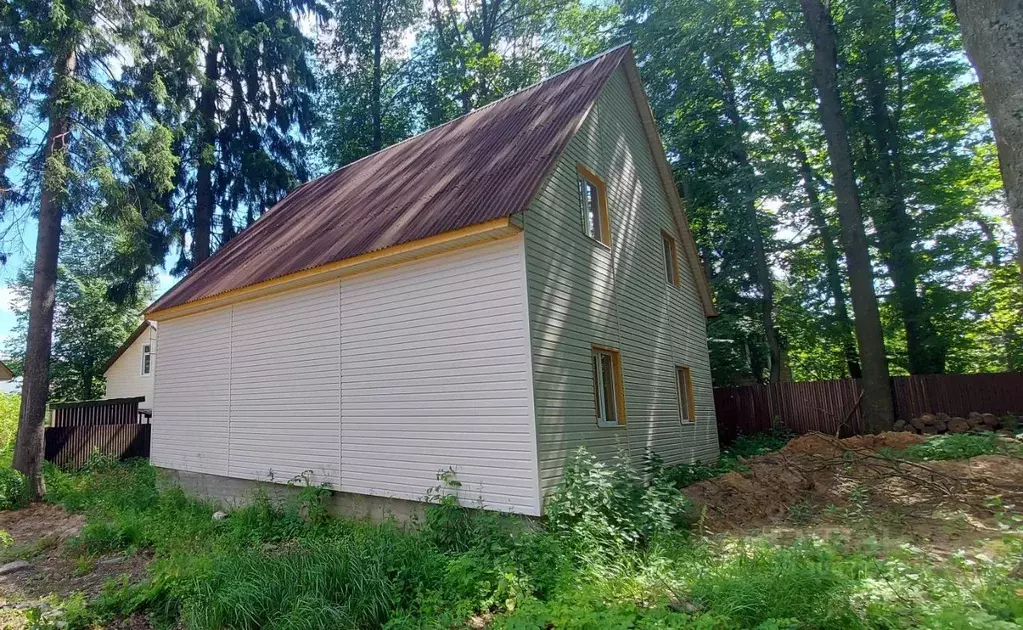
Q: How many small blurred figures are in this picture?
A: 0